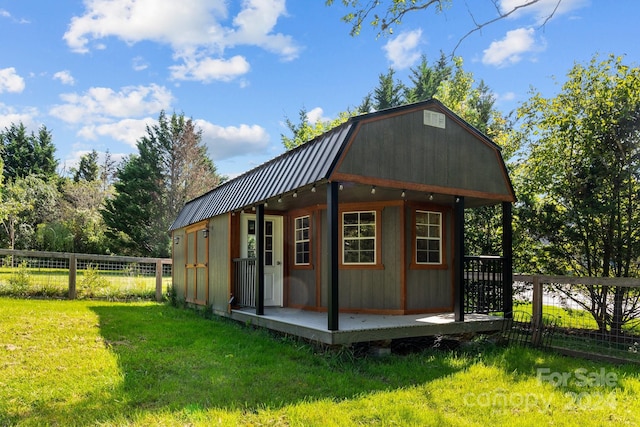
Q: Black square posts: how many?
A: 4